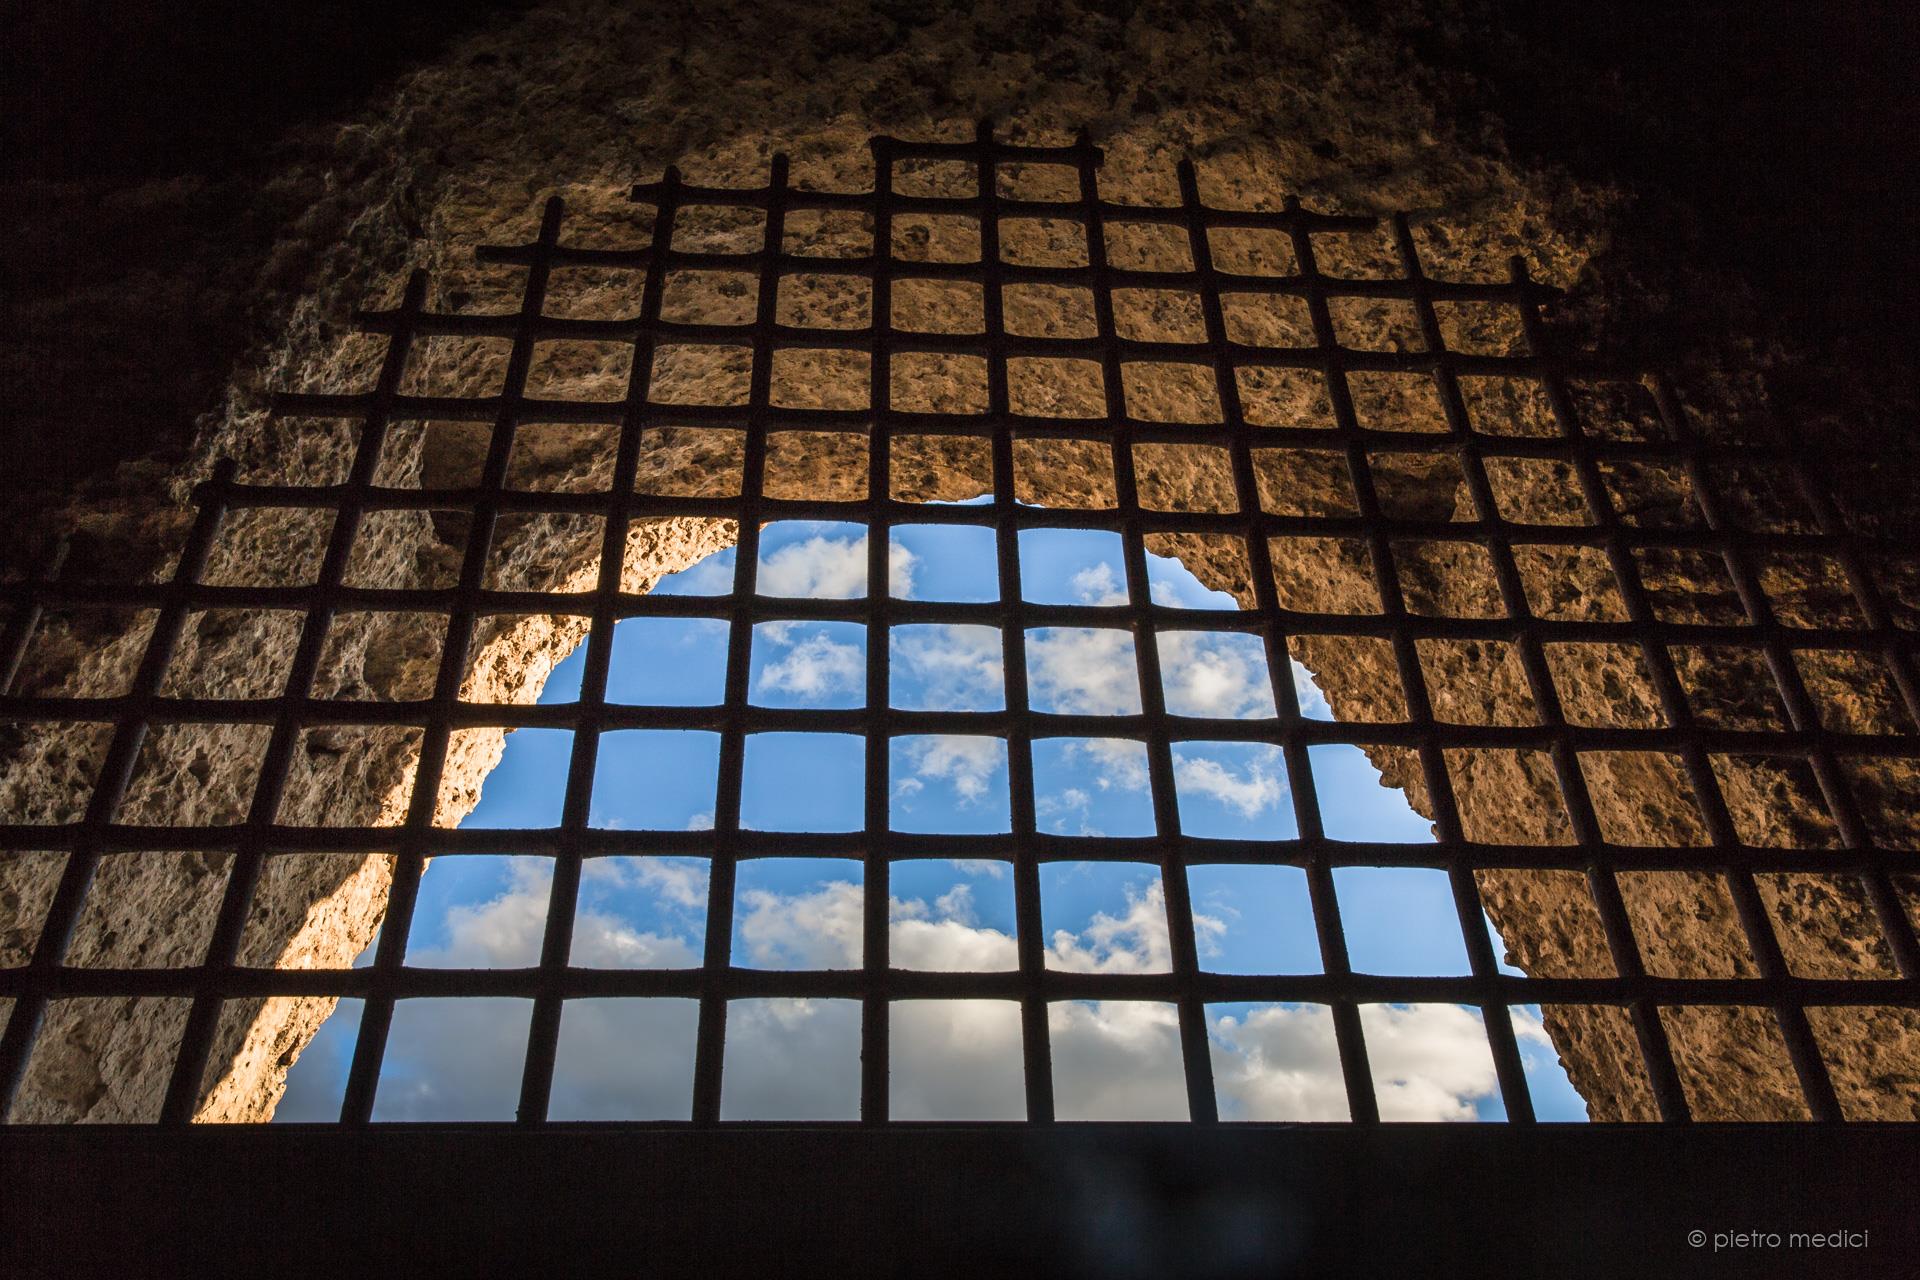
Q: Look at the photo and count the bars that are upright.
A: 15